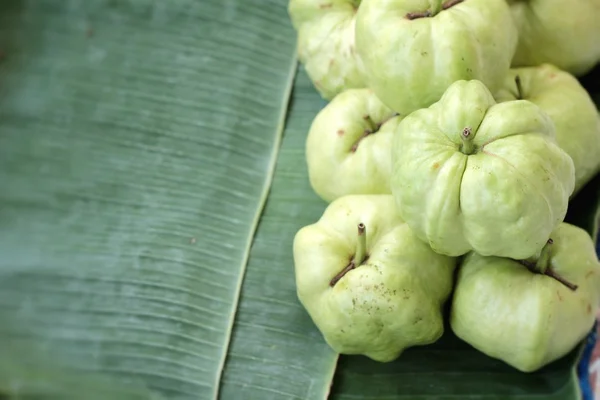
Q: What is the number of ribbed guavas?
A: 8